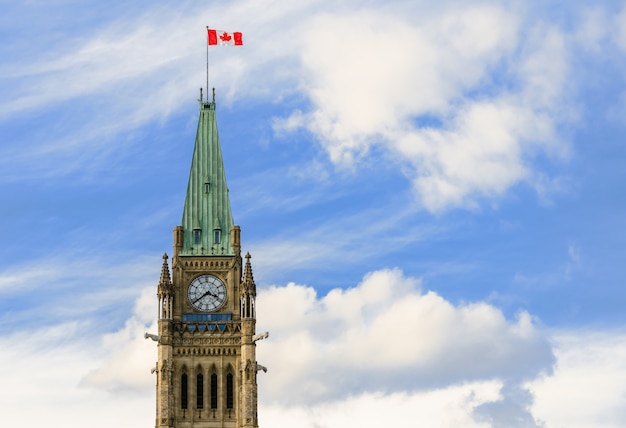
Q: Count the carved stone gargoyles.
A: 4